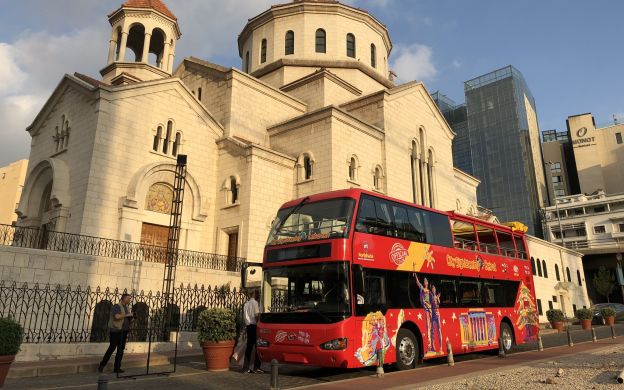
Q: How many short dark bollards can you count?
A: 9